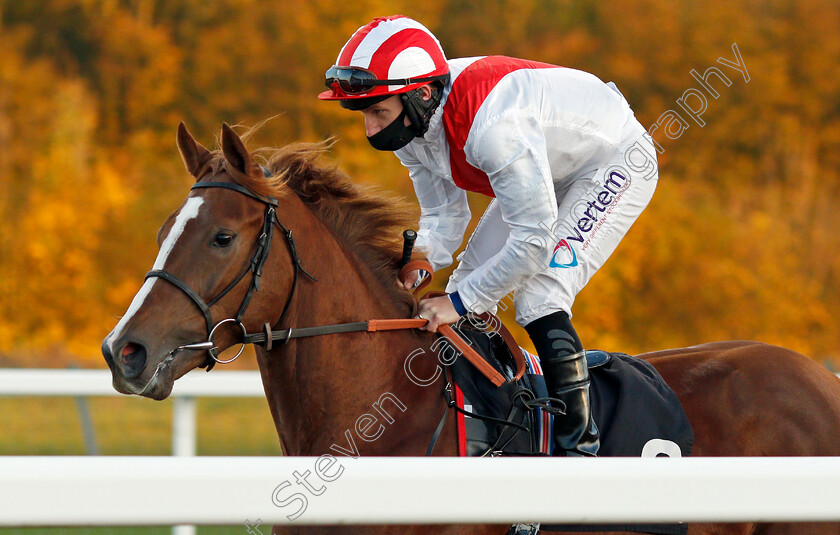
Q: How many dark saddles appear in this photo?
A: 1